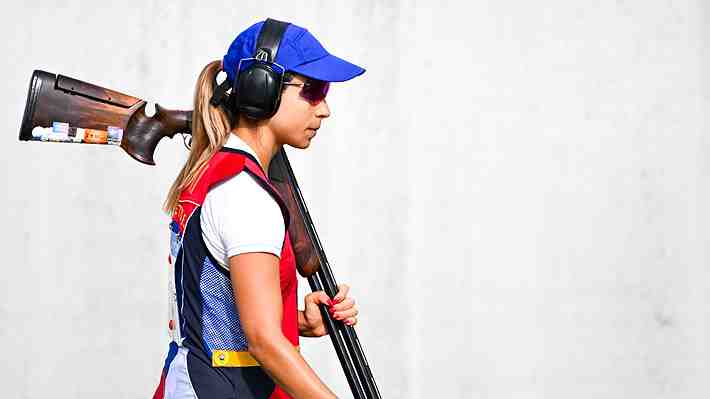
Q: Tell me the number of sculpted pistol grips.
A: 1